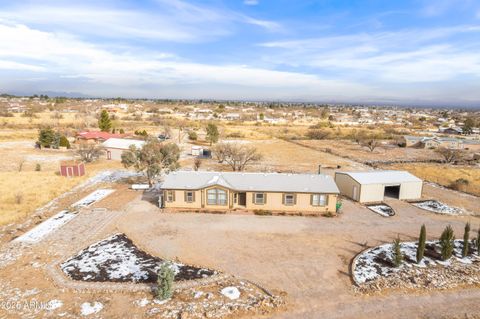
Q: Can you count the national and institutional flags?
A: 0